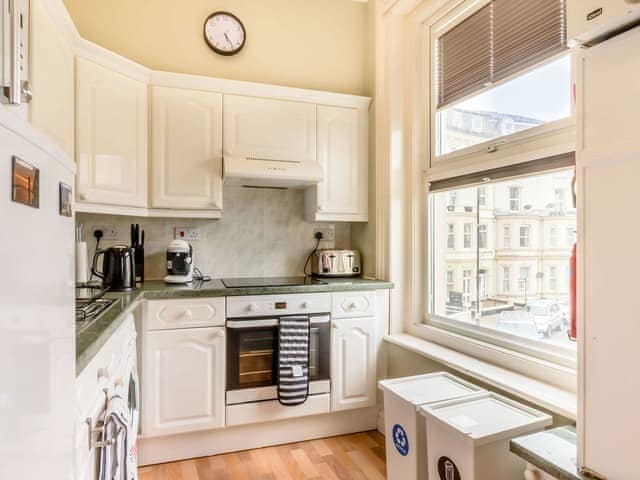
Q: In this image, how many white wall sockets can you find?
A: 3